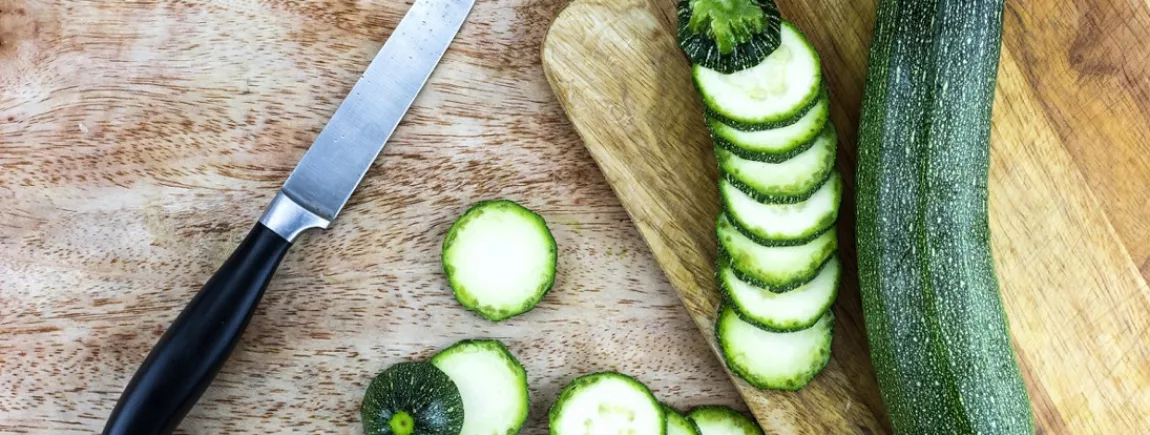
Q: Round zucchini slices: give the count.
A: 12